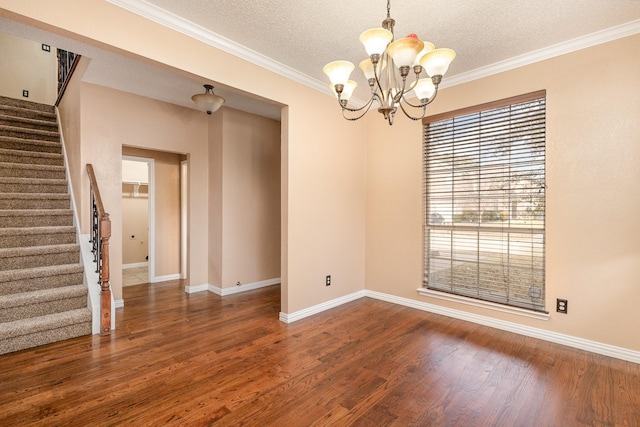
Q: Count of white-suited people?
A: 0